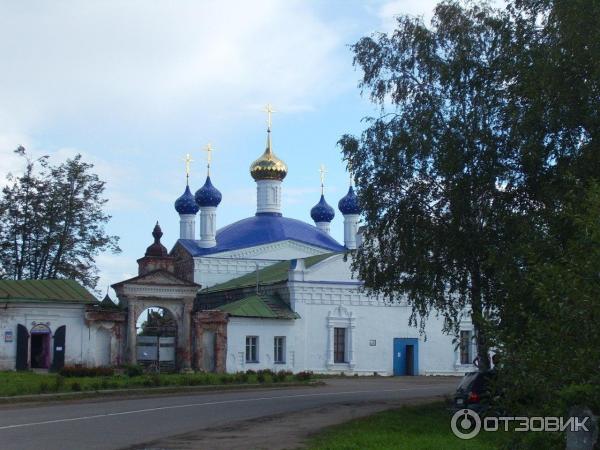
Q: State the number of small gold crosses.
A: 5